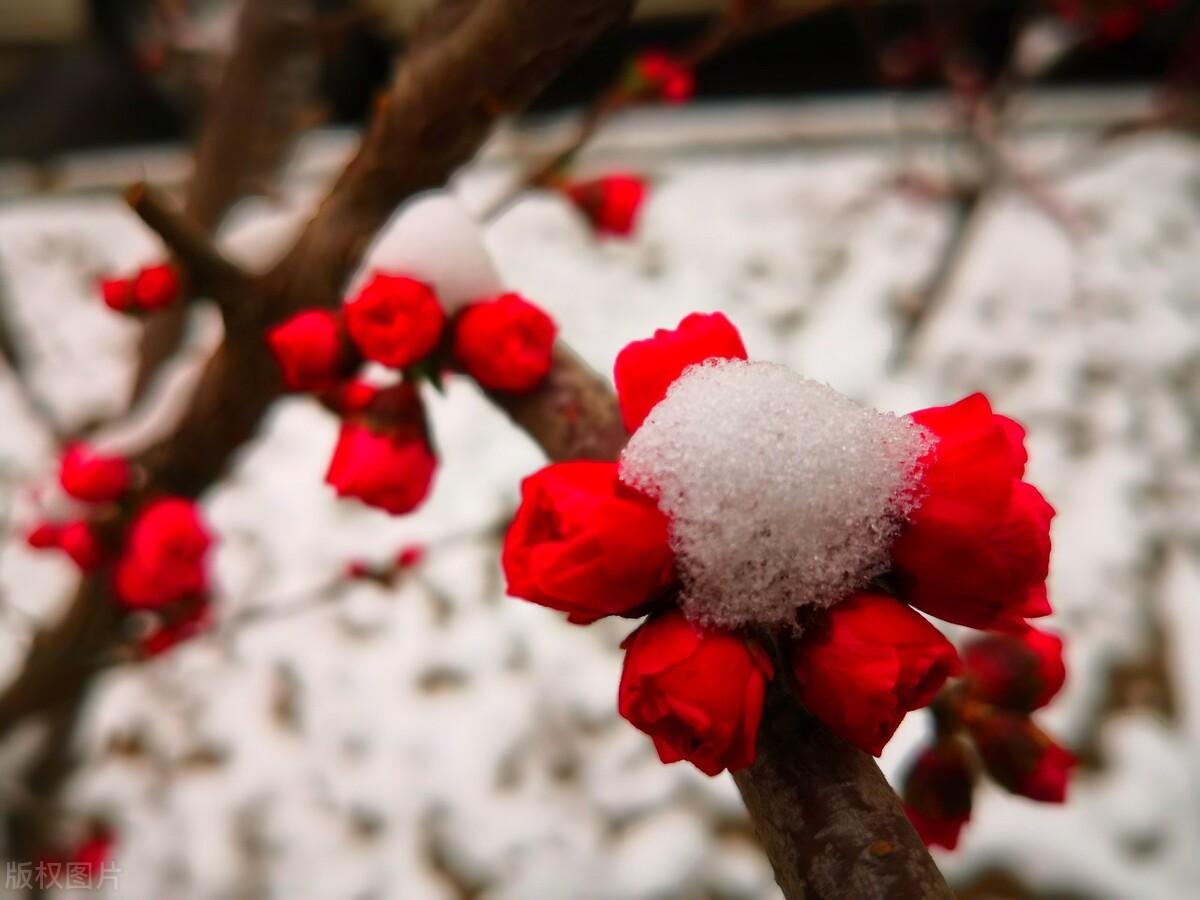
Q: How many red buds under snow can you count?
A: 5